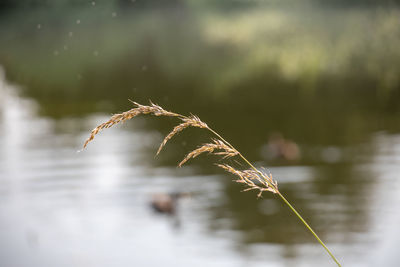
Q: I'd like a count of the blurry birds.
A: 2